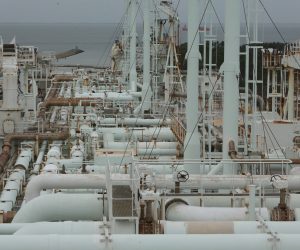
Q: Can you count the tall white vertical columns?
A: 4